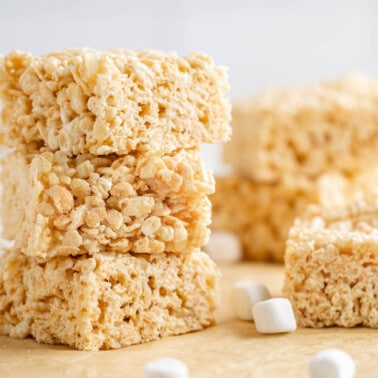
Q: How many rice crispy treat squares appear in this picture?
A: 6